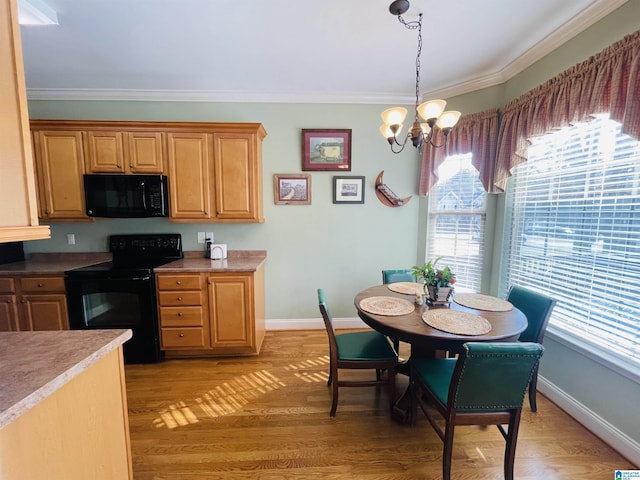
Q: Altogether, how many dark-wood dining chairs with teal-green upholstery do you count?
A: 4